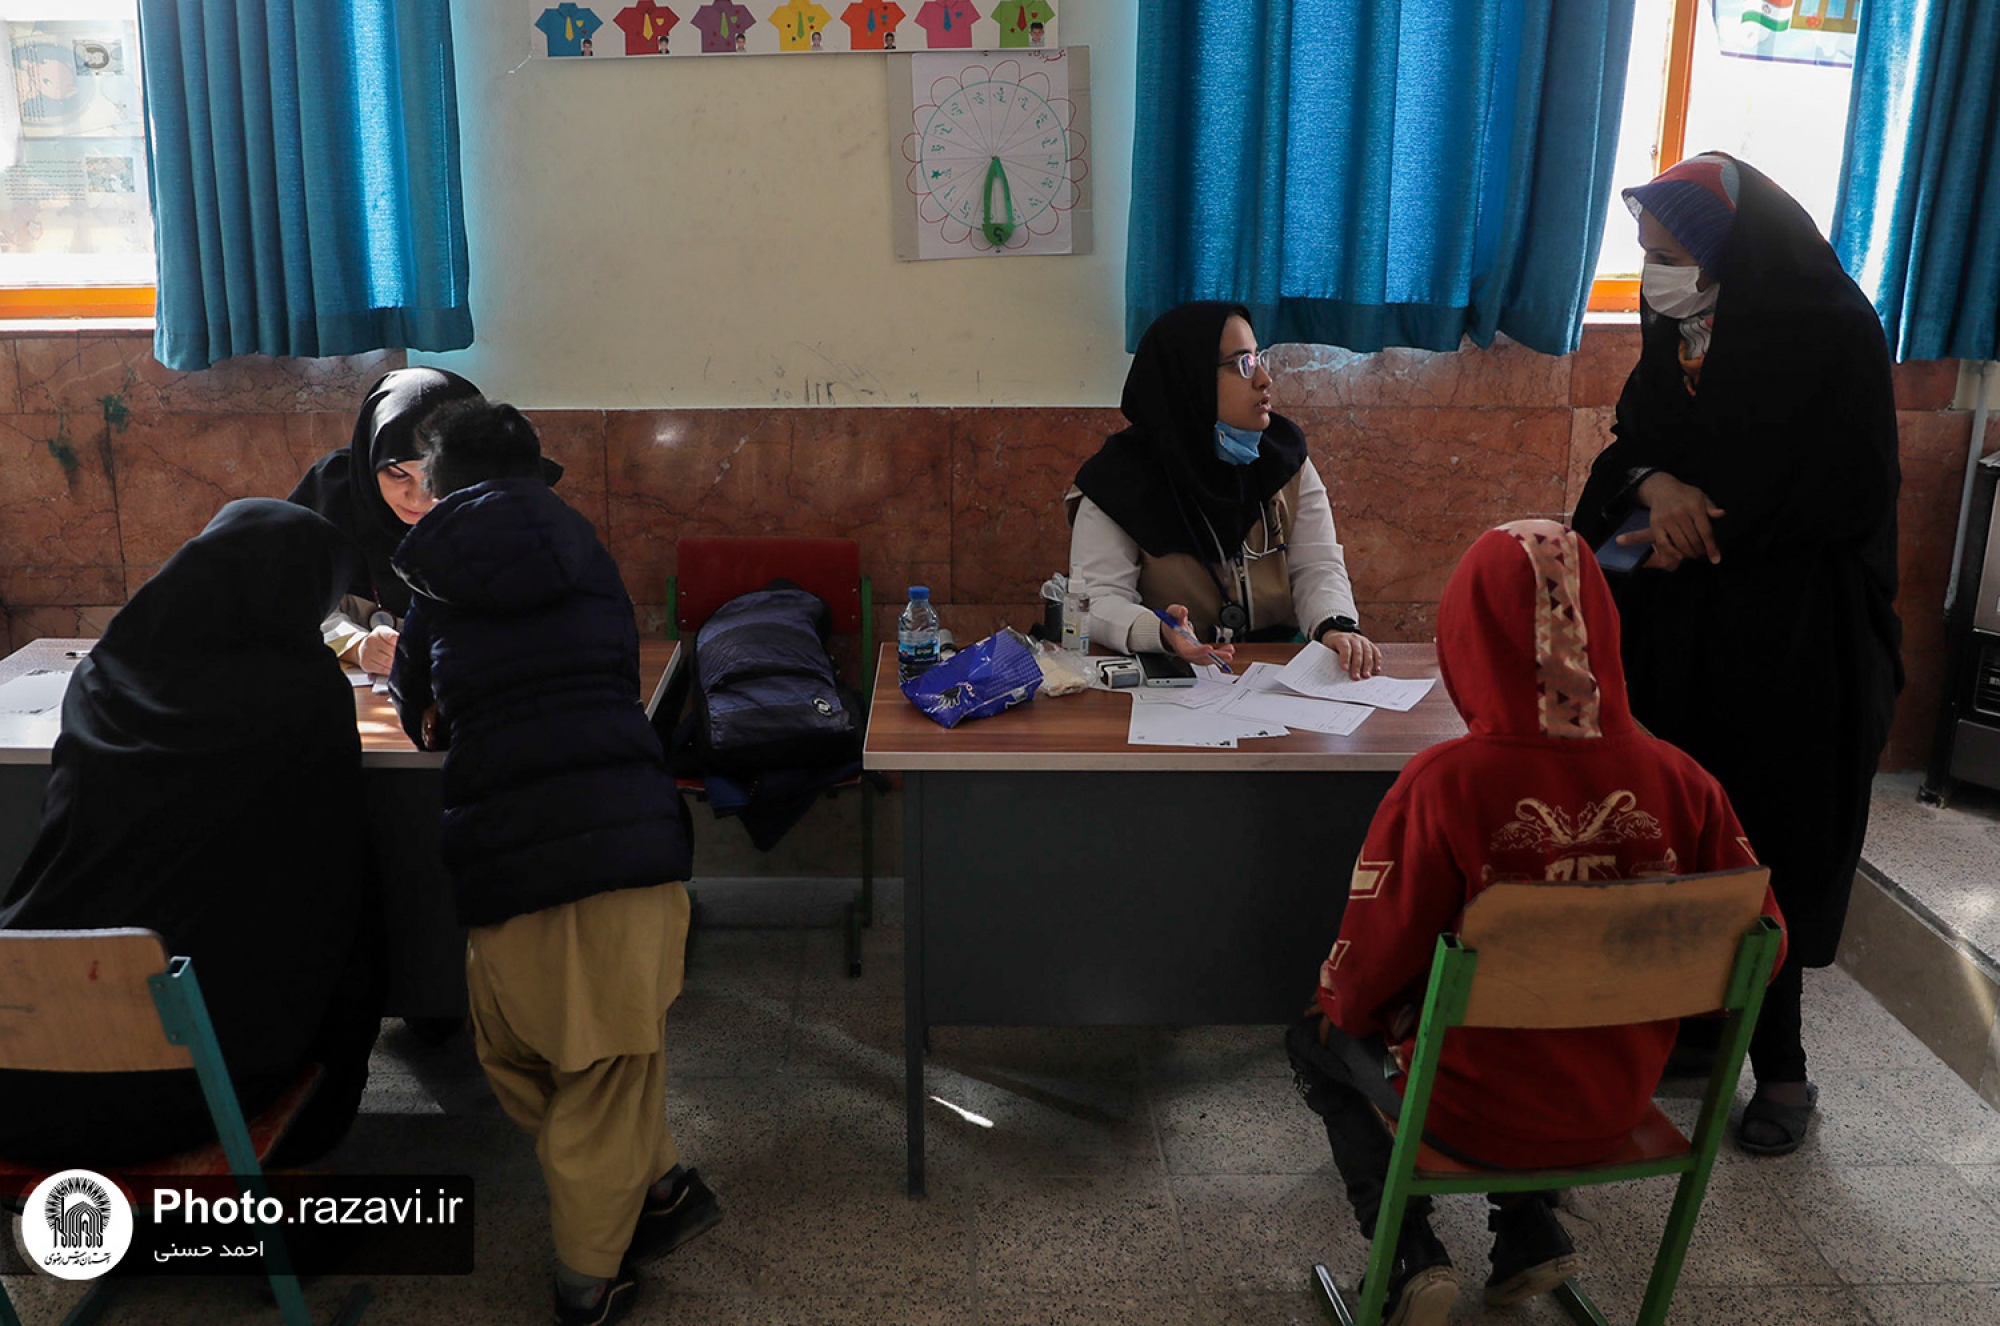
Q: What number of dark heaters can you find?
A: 1